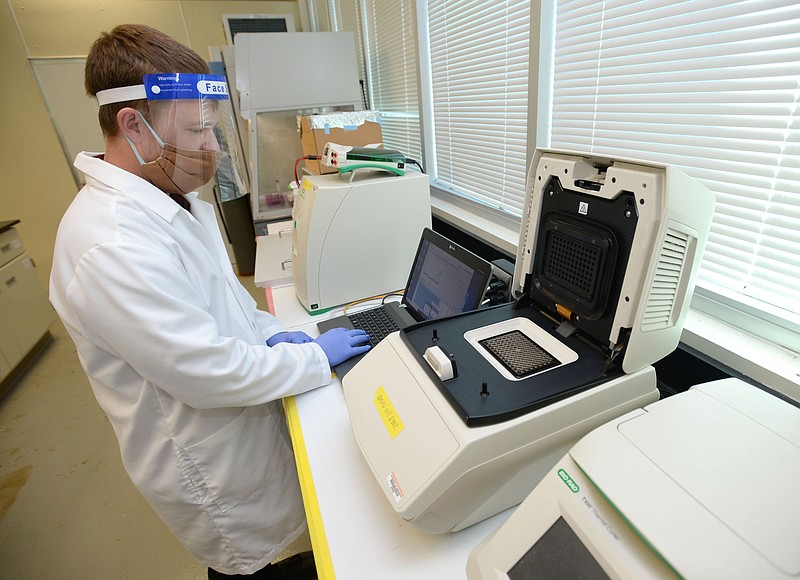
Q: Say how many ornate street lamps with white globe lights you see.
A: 0